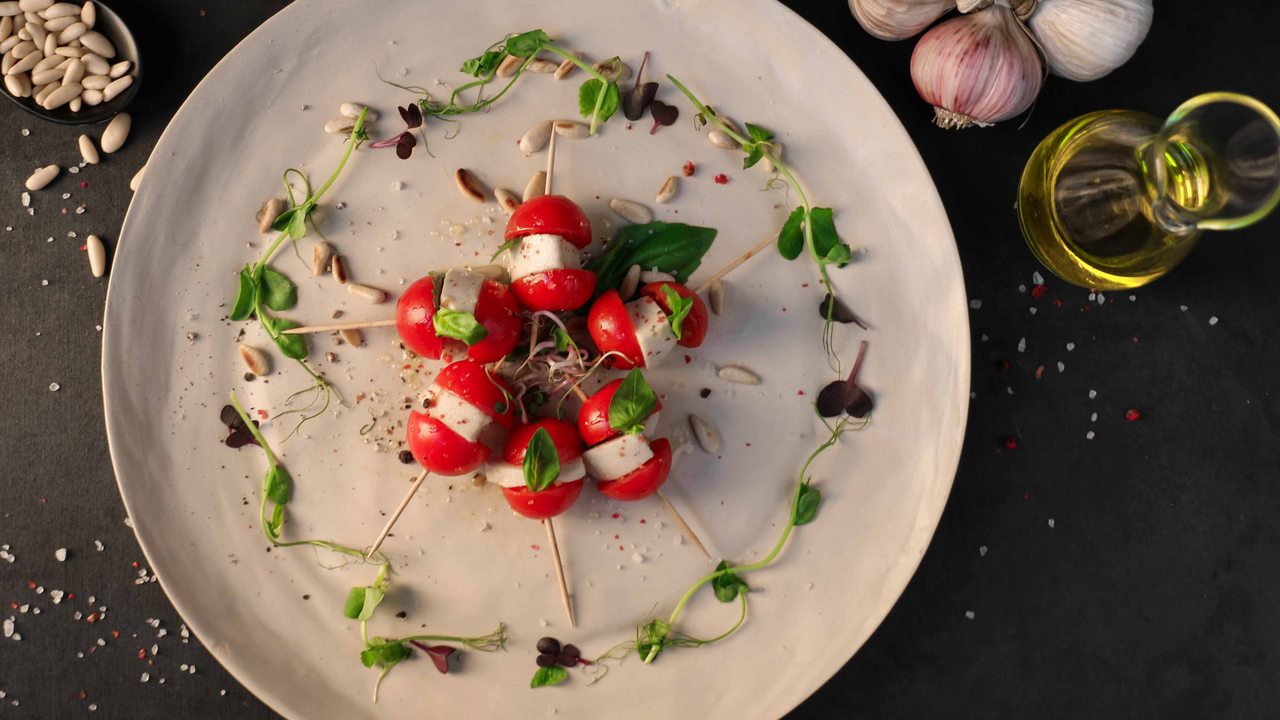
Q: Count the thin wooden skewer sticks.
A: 6